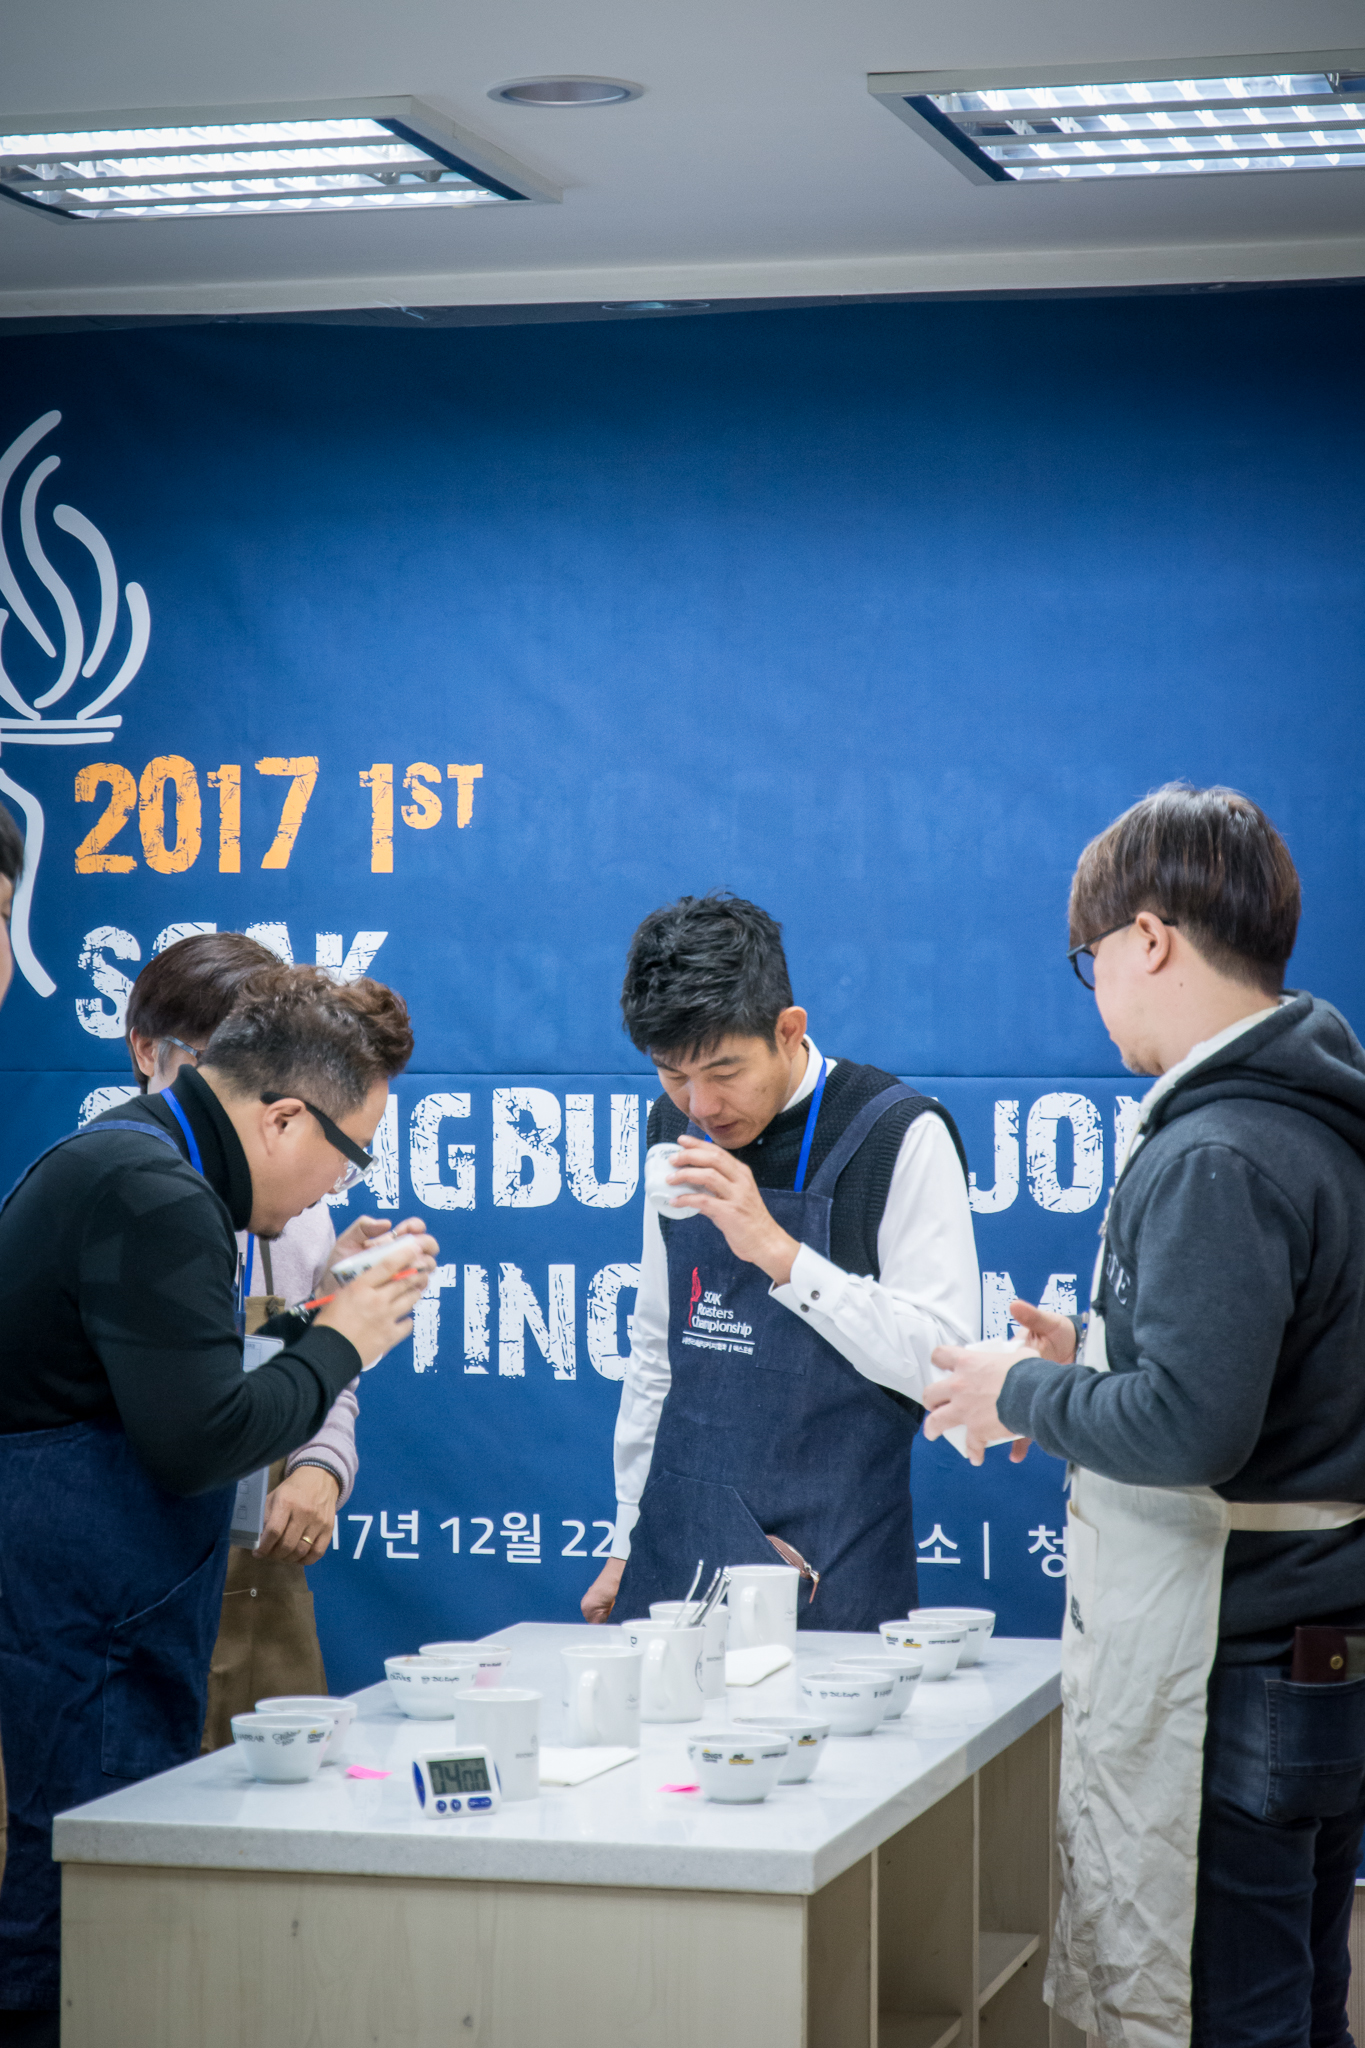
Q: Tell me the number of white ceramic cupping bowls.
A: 12